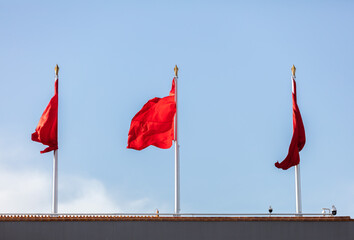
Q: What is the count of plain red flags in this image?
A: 3